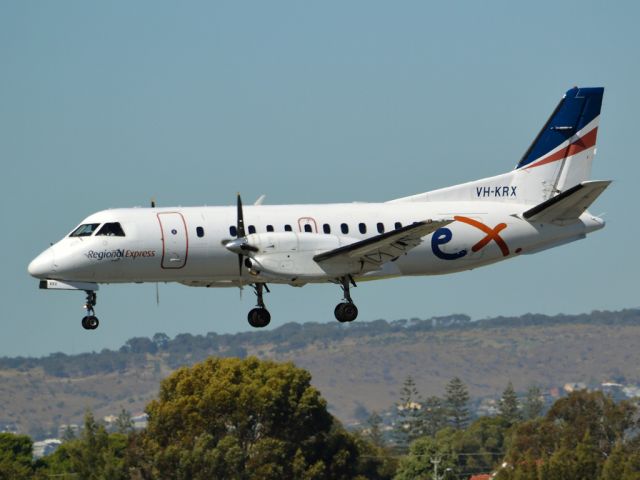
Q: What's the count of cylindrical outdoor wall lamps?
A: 0